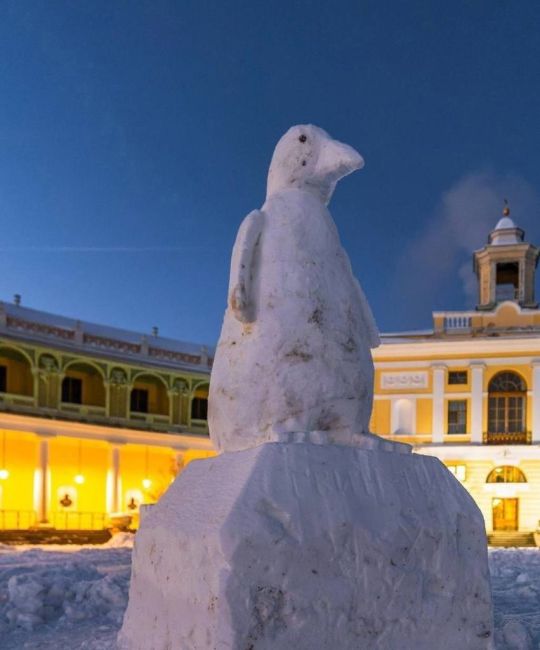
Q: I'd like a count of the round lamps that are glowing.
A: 3